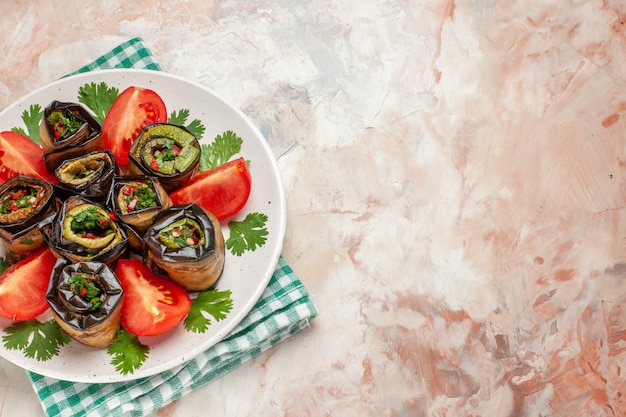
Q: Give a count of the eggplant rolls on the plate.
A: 8